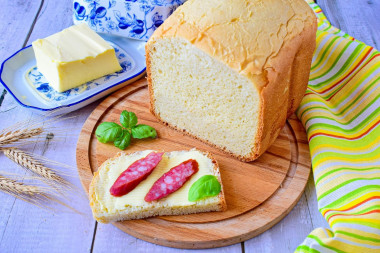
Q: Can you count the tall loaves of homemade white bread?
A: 1